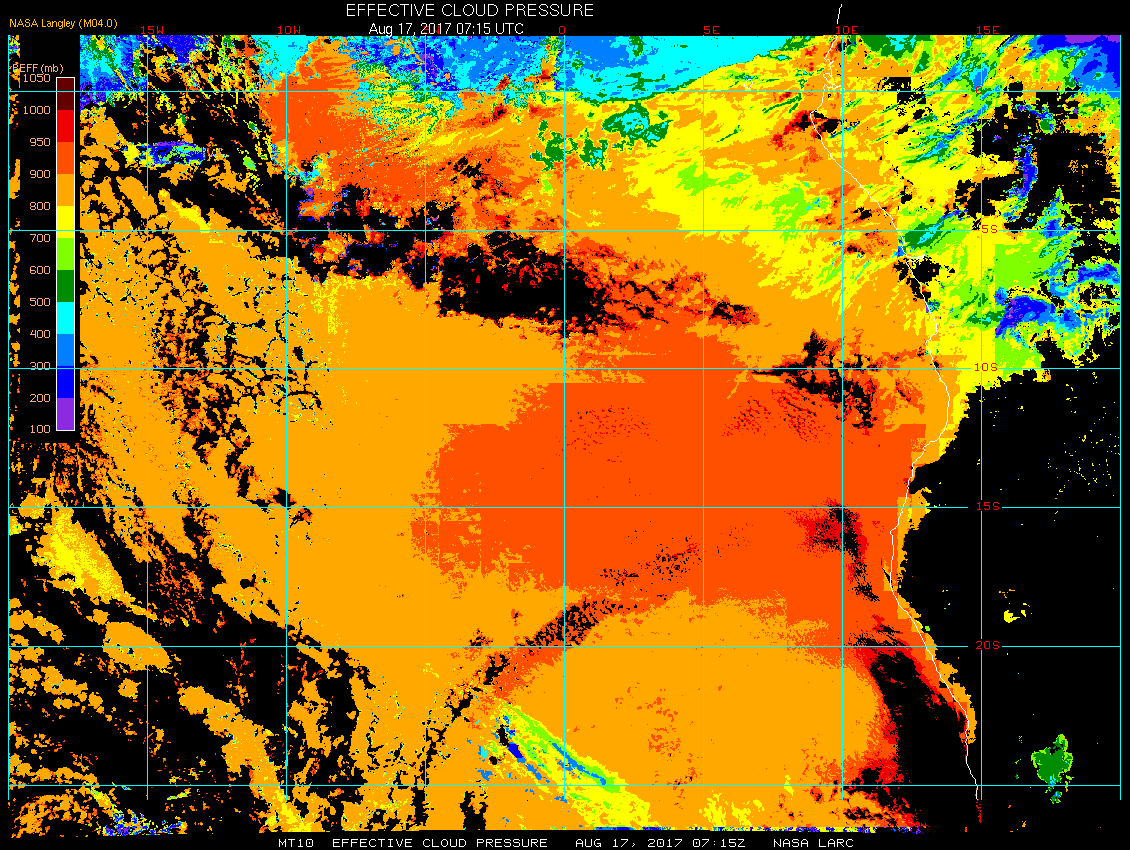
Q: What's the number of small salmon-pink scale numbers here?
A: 12